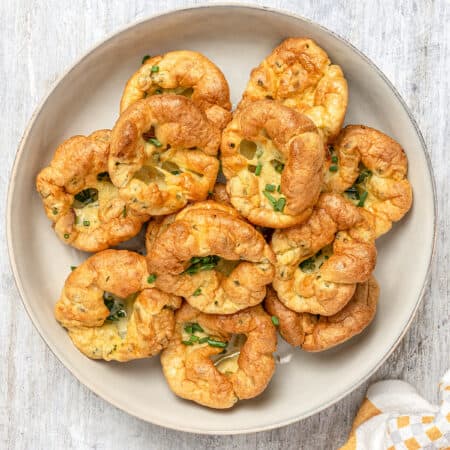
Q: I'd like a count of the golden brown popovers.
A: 11